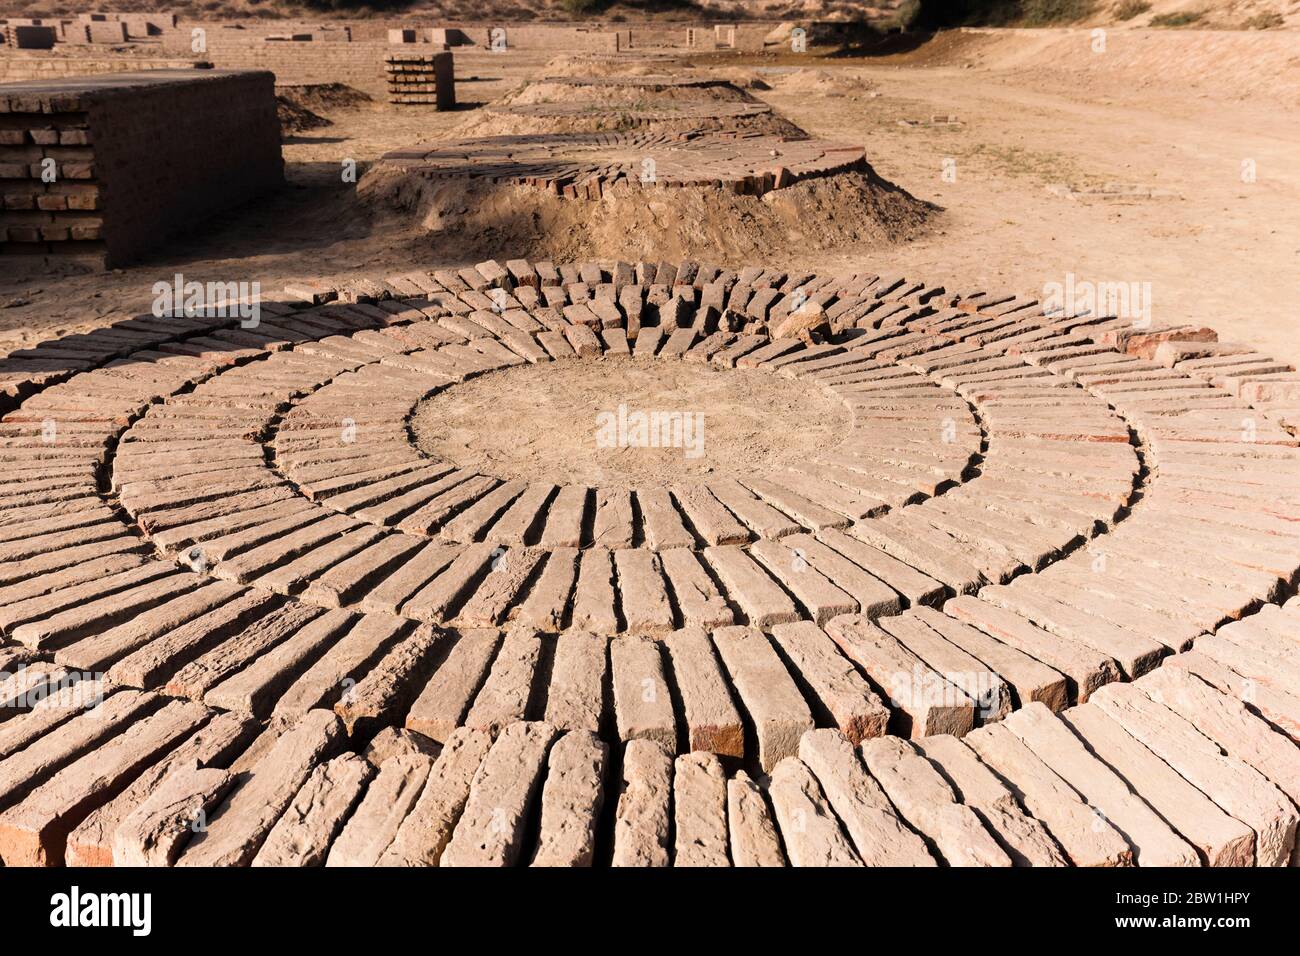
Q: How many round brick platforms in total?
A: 5